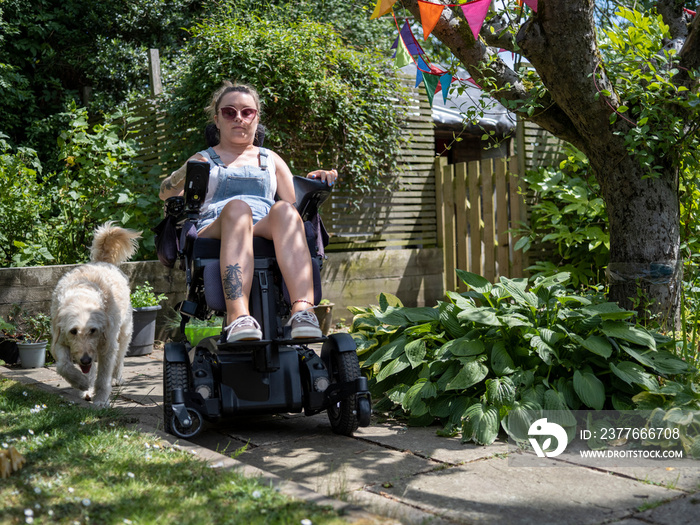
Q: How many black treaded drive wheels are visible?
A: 2